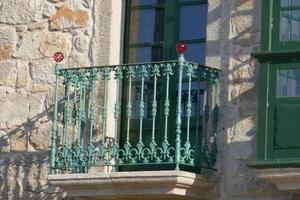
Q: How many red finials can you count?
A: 2